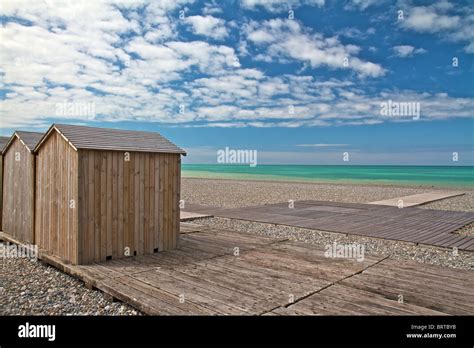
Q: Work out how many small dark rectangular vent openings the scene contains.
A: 3